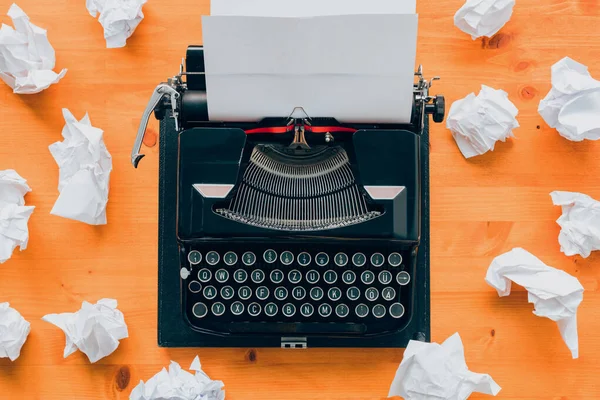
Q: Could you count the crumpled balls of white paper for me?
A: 13